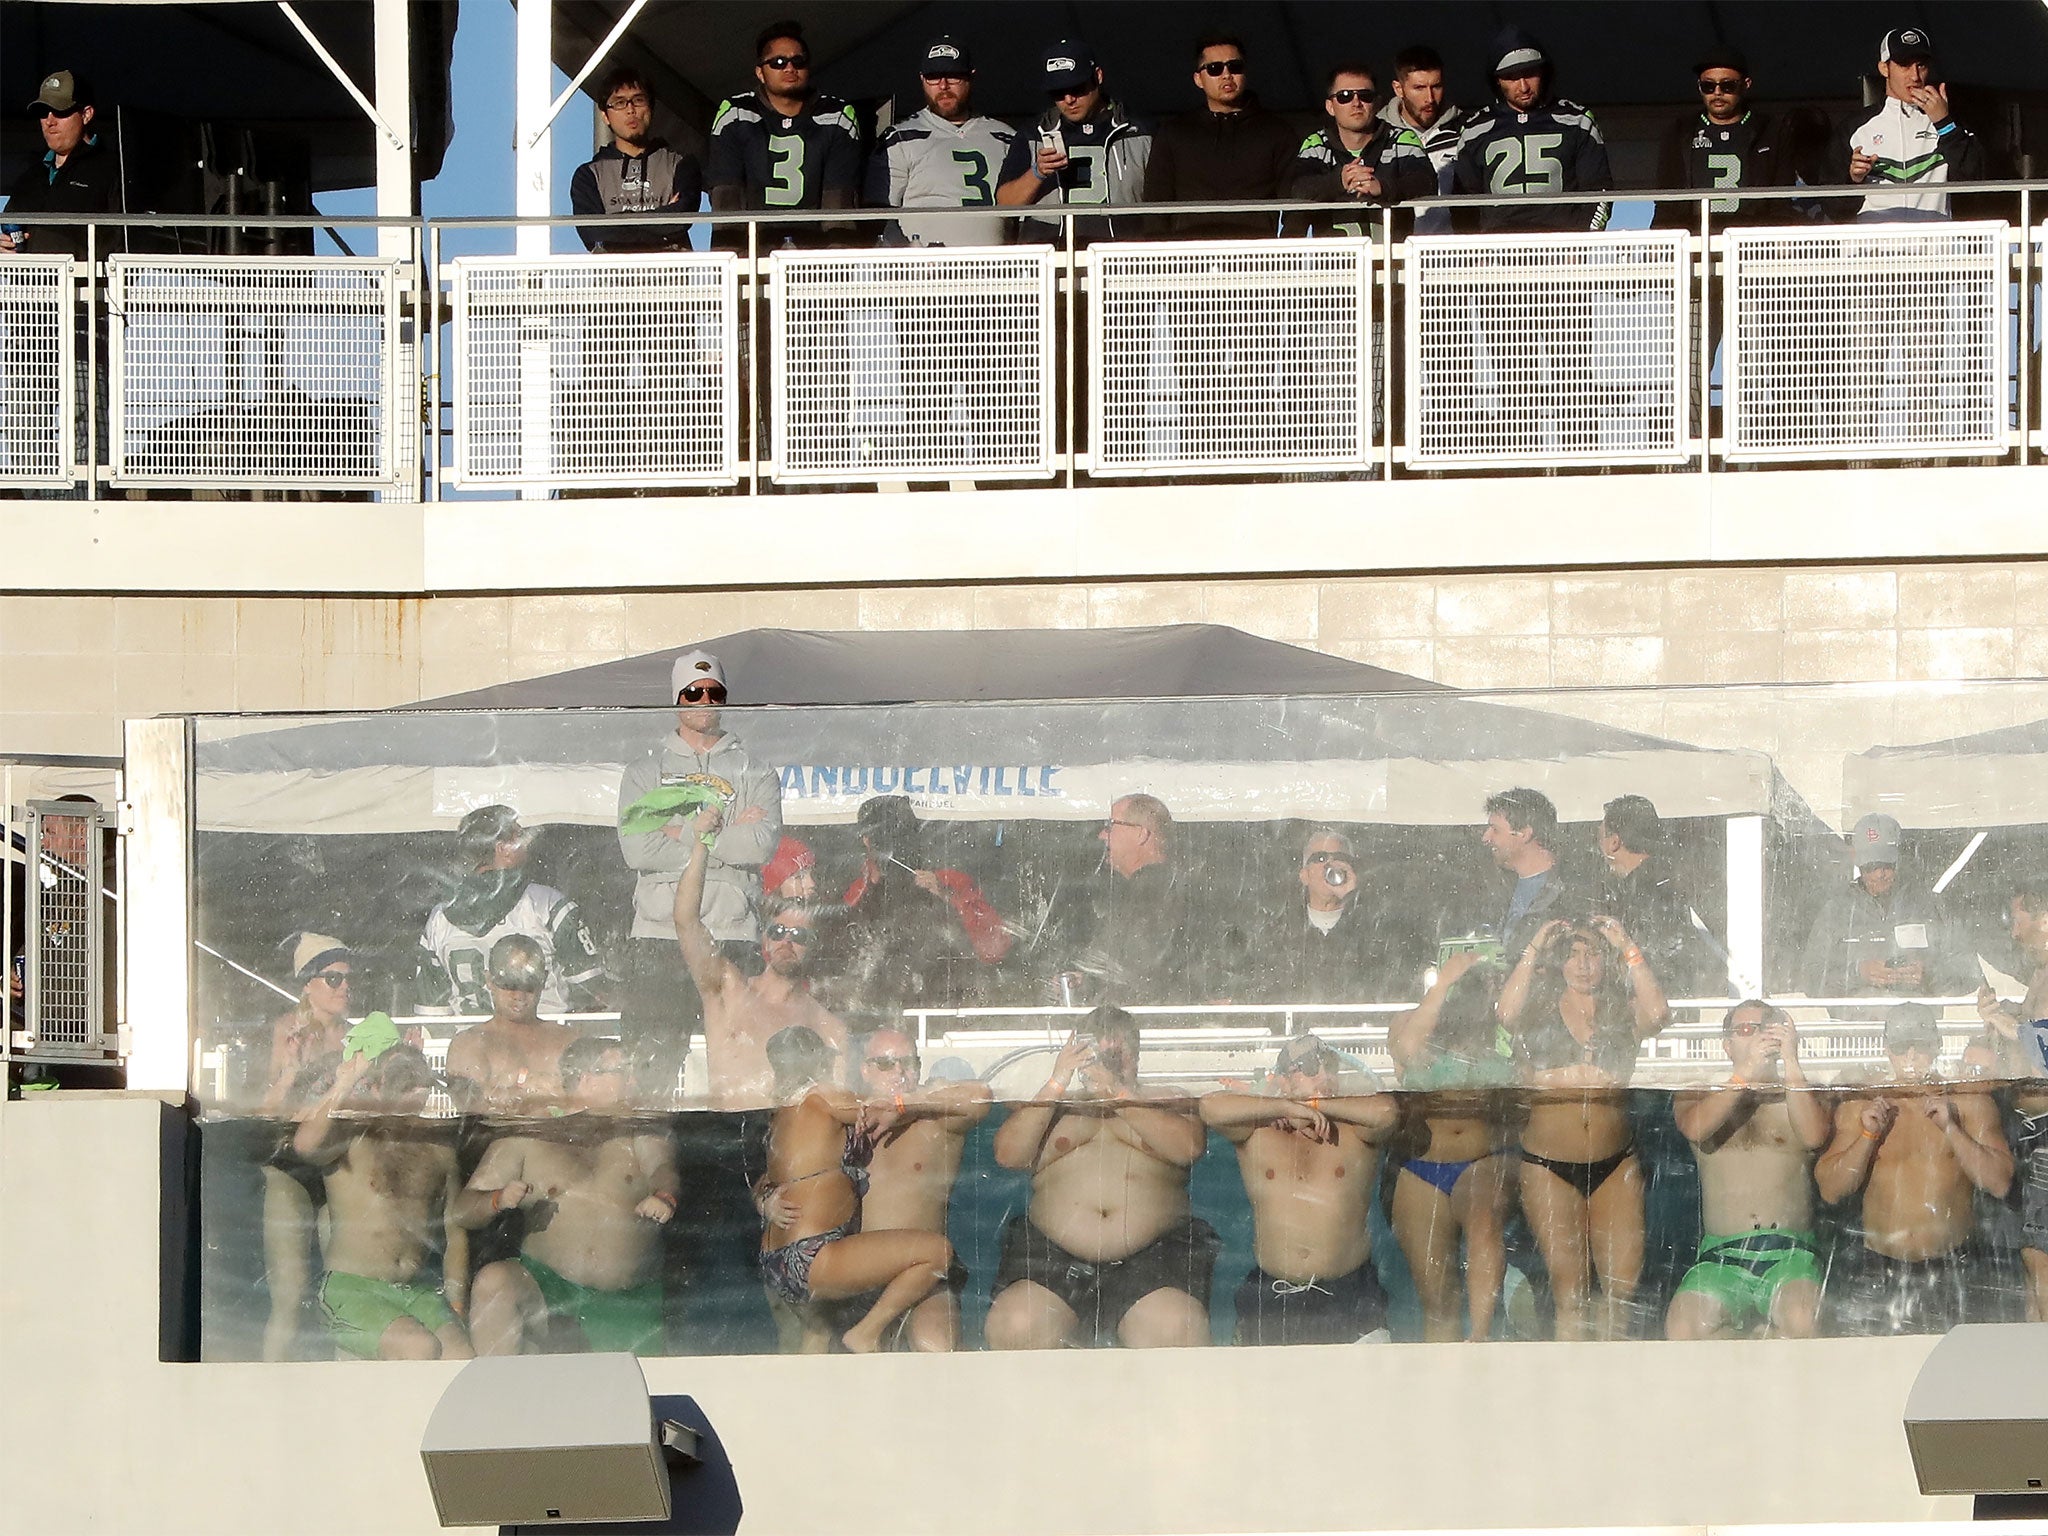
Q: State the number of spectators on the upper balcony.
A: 11